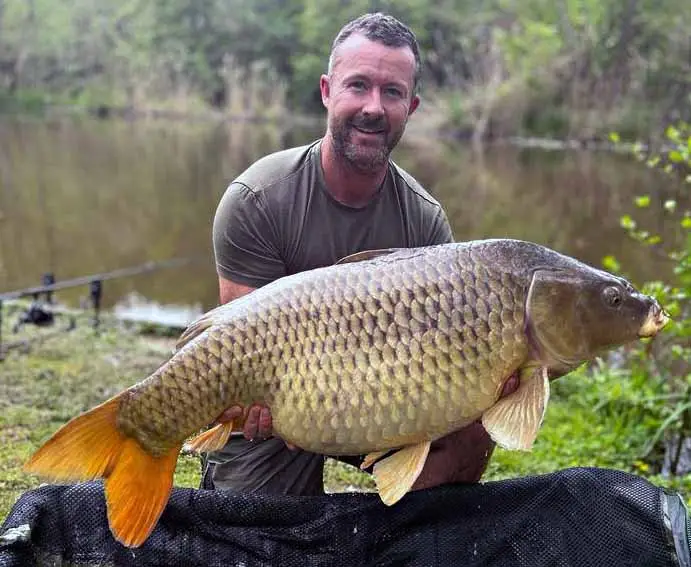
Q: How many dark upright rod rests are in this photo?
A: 2